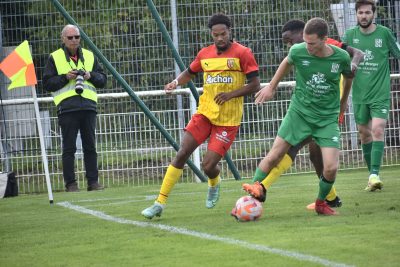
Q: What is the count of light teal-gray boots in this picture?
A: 2